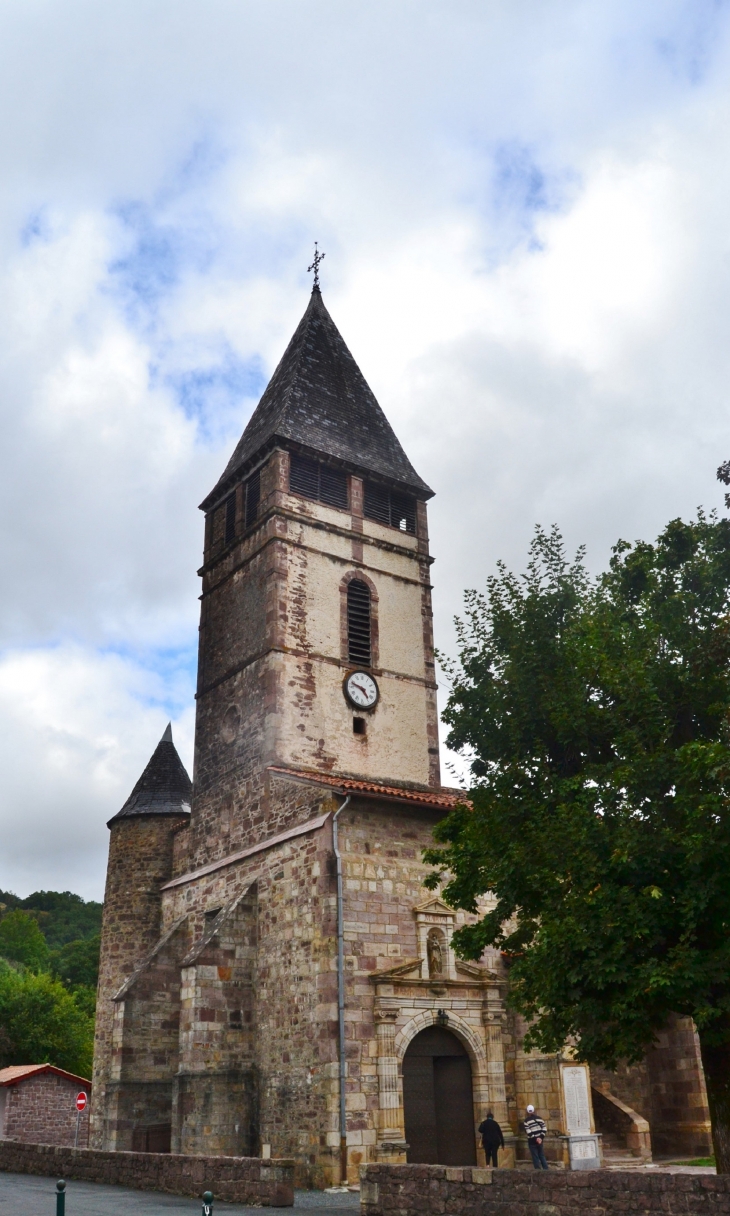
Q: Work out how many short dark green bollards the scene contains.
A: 2